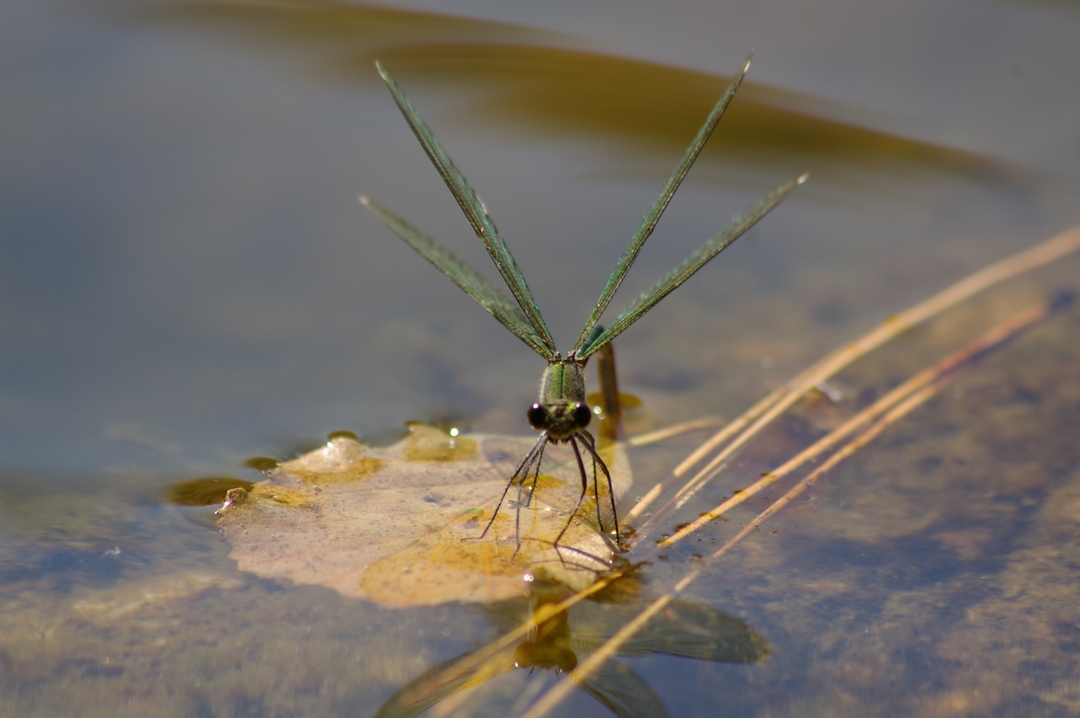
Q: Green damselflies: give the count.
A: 1